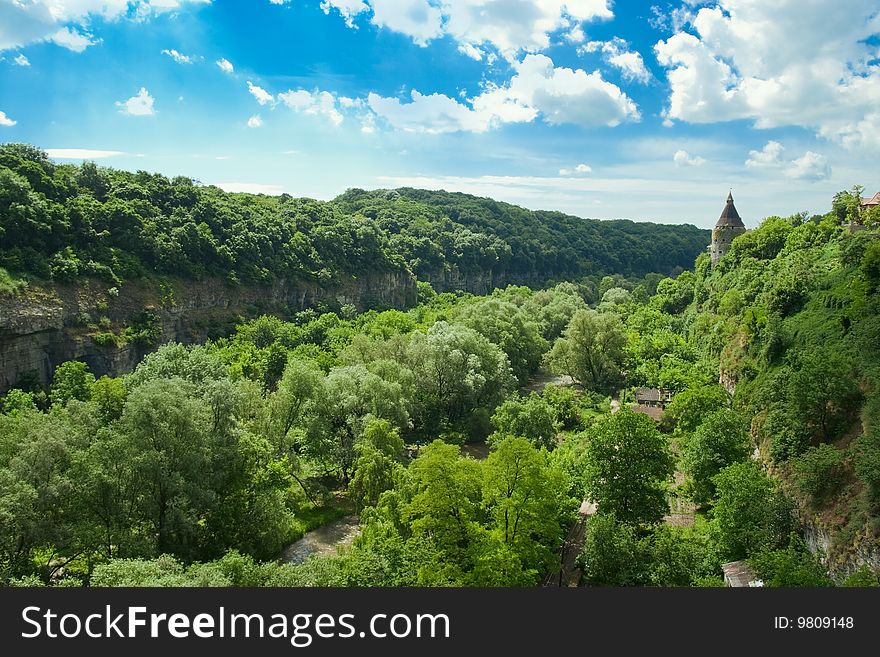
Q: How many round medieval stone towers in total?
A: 1